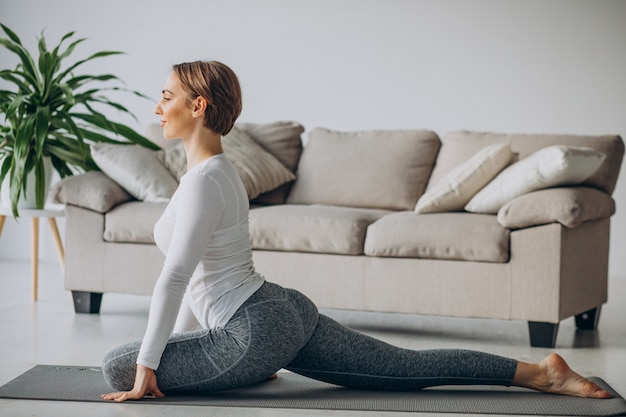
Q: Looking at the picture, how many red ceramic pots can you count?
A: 0